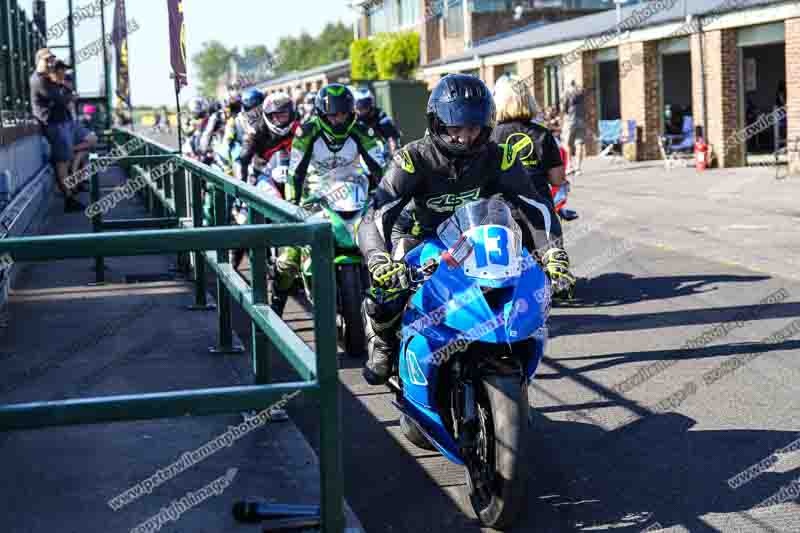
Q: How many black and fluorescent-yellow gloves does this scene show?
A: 2